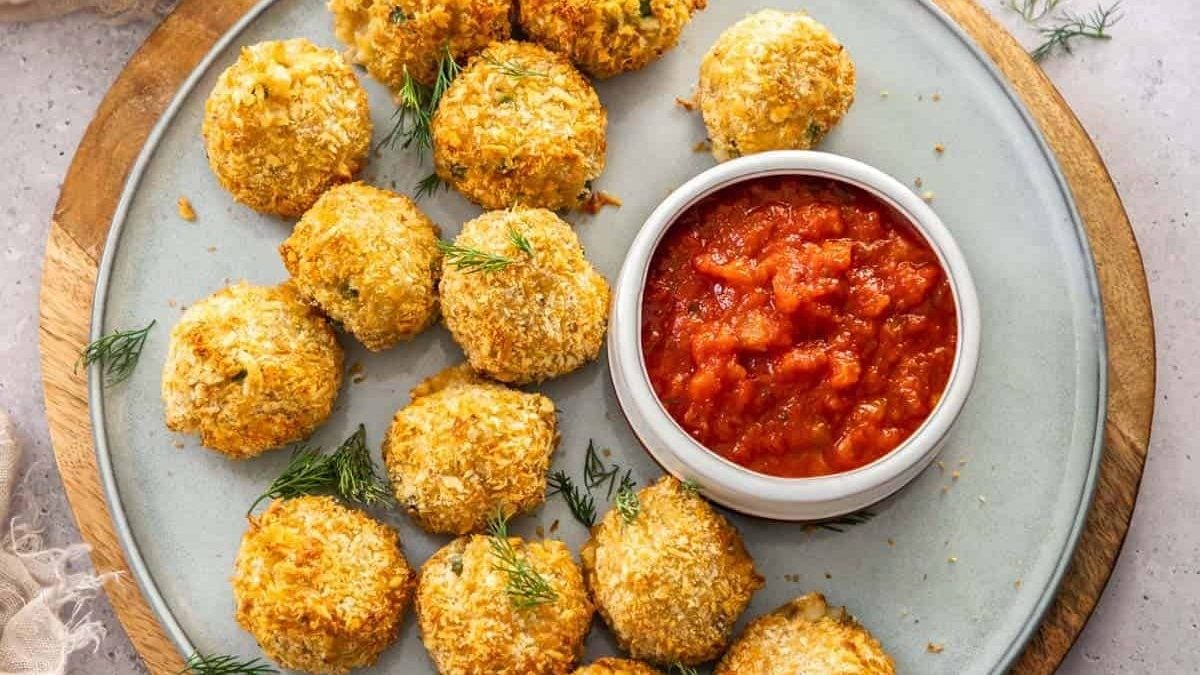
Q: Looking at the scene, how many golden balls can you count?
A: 14